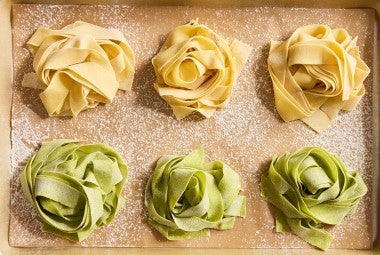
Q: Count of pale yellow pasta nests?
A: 3